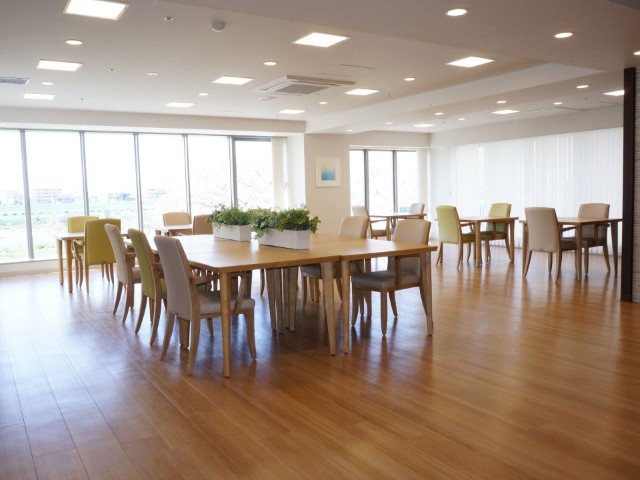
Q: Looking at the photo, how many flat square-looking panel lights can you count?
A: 12